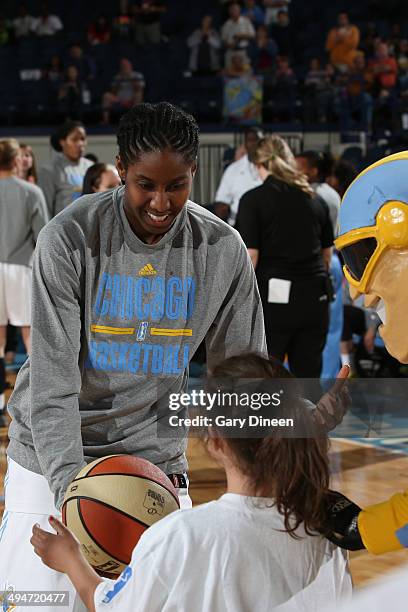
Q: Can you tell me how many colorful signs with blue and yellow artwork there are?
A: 1